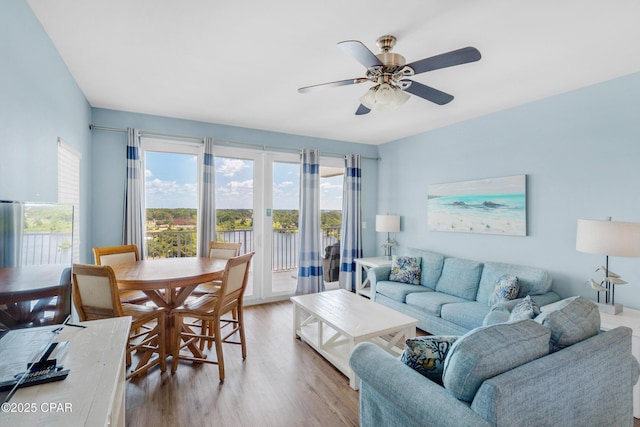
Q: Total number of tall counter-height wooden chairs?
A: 4